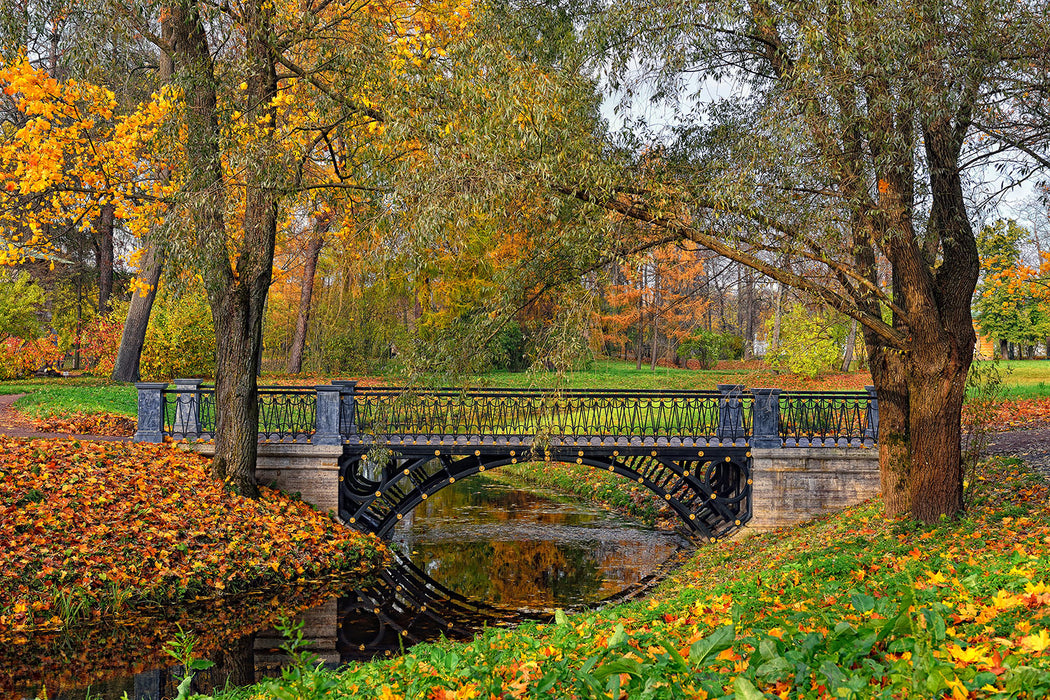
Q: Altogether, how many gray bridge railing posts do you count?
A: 7